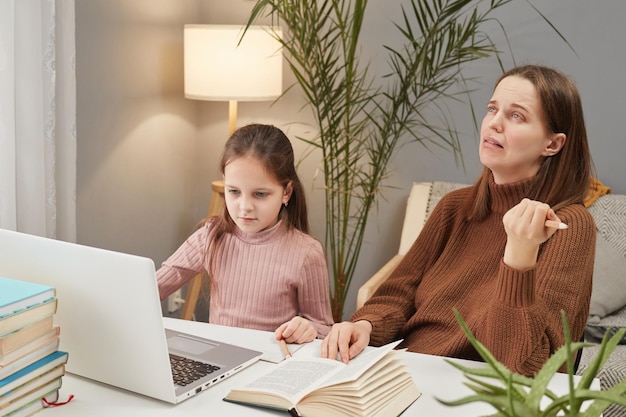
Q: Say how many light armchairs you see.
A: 1